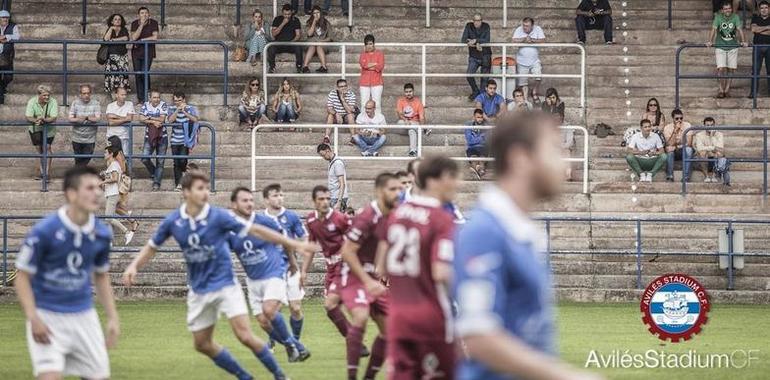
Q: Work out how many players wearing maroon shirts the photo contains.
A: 3